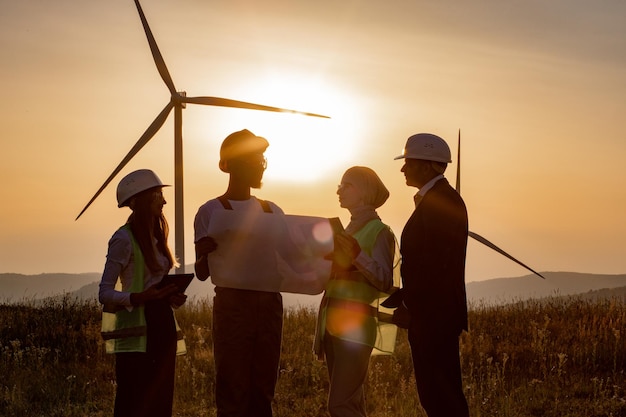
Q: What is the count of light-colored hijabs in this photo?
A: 1